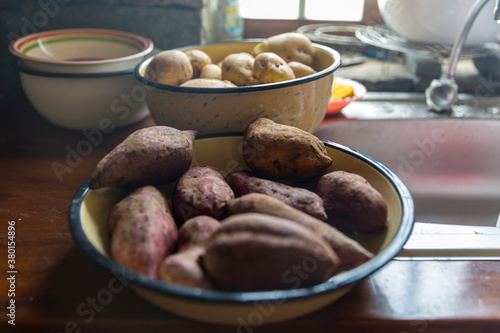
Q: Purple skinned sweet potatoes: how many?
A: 8